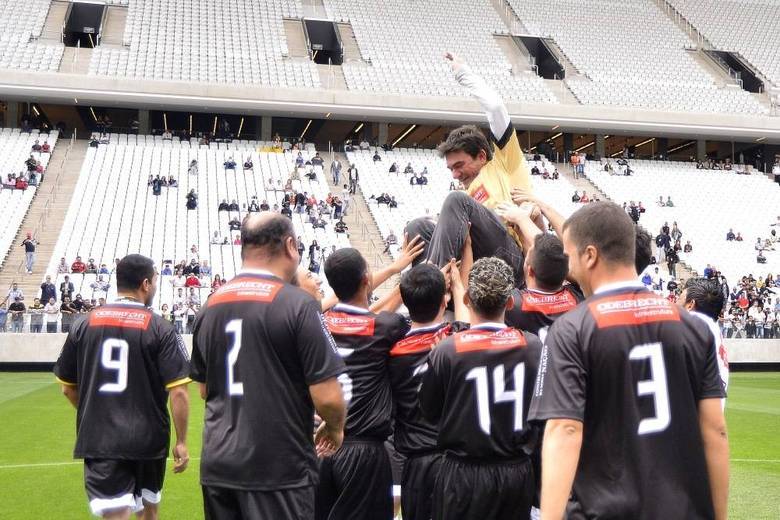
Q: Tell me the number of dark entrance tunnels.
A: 4